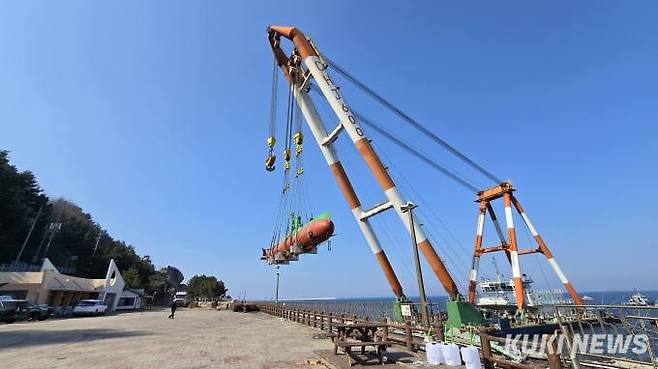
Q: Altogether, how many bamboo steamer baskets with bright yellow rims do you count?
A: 0